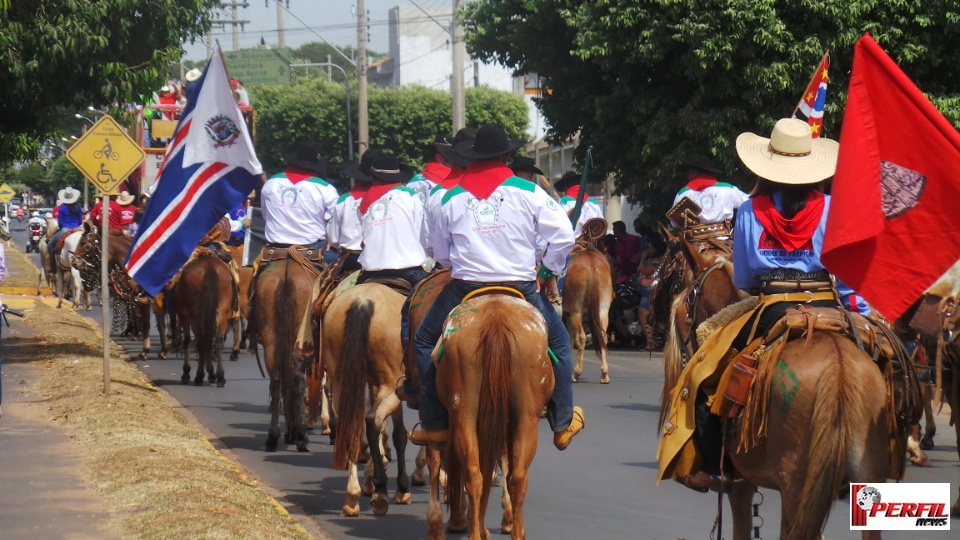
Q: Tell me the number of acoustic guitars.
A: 0